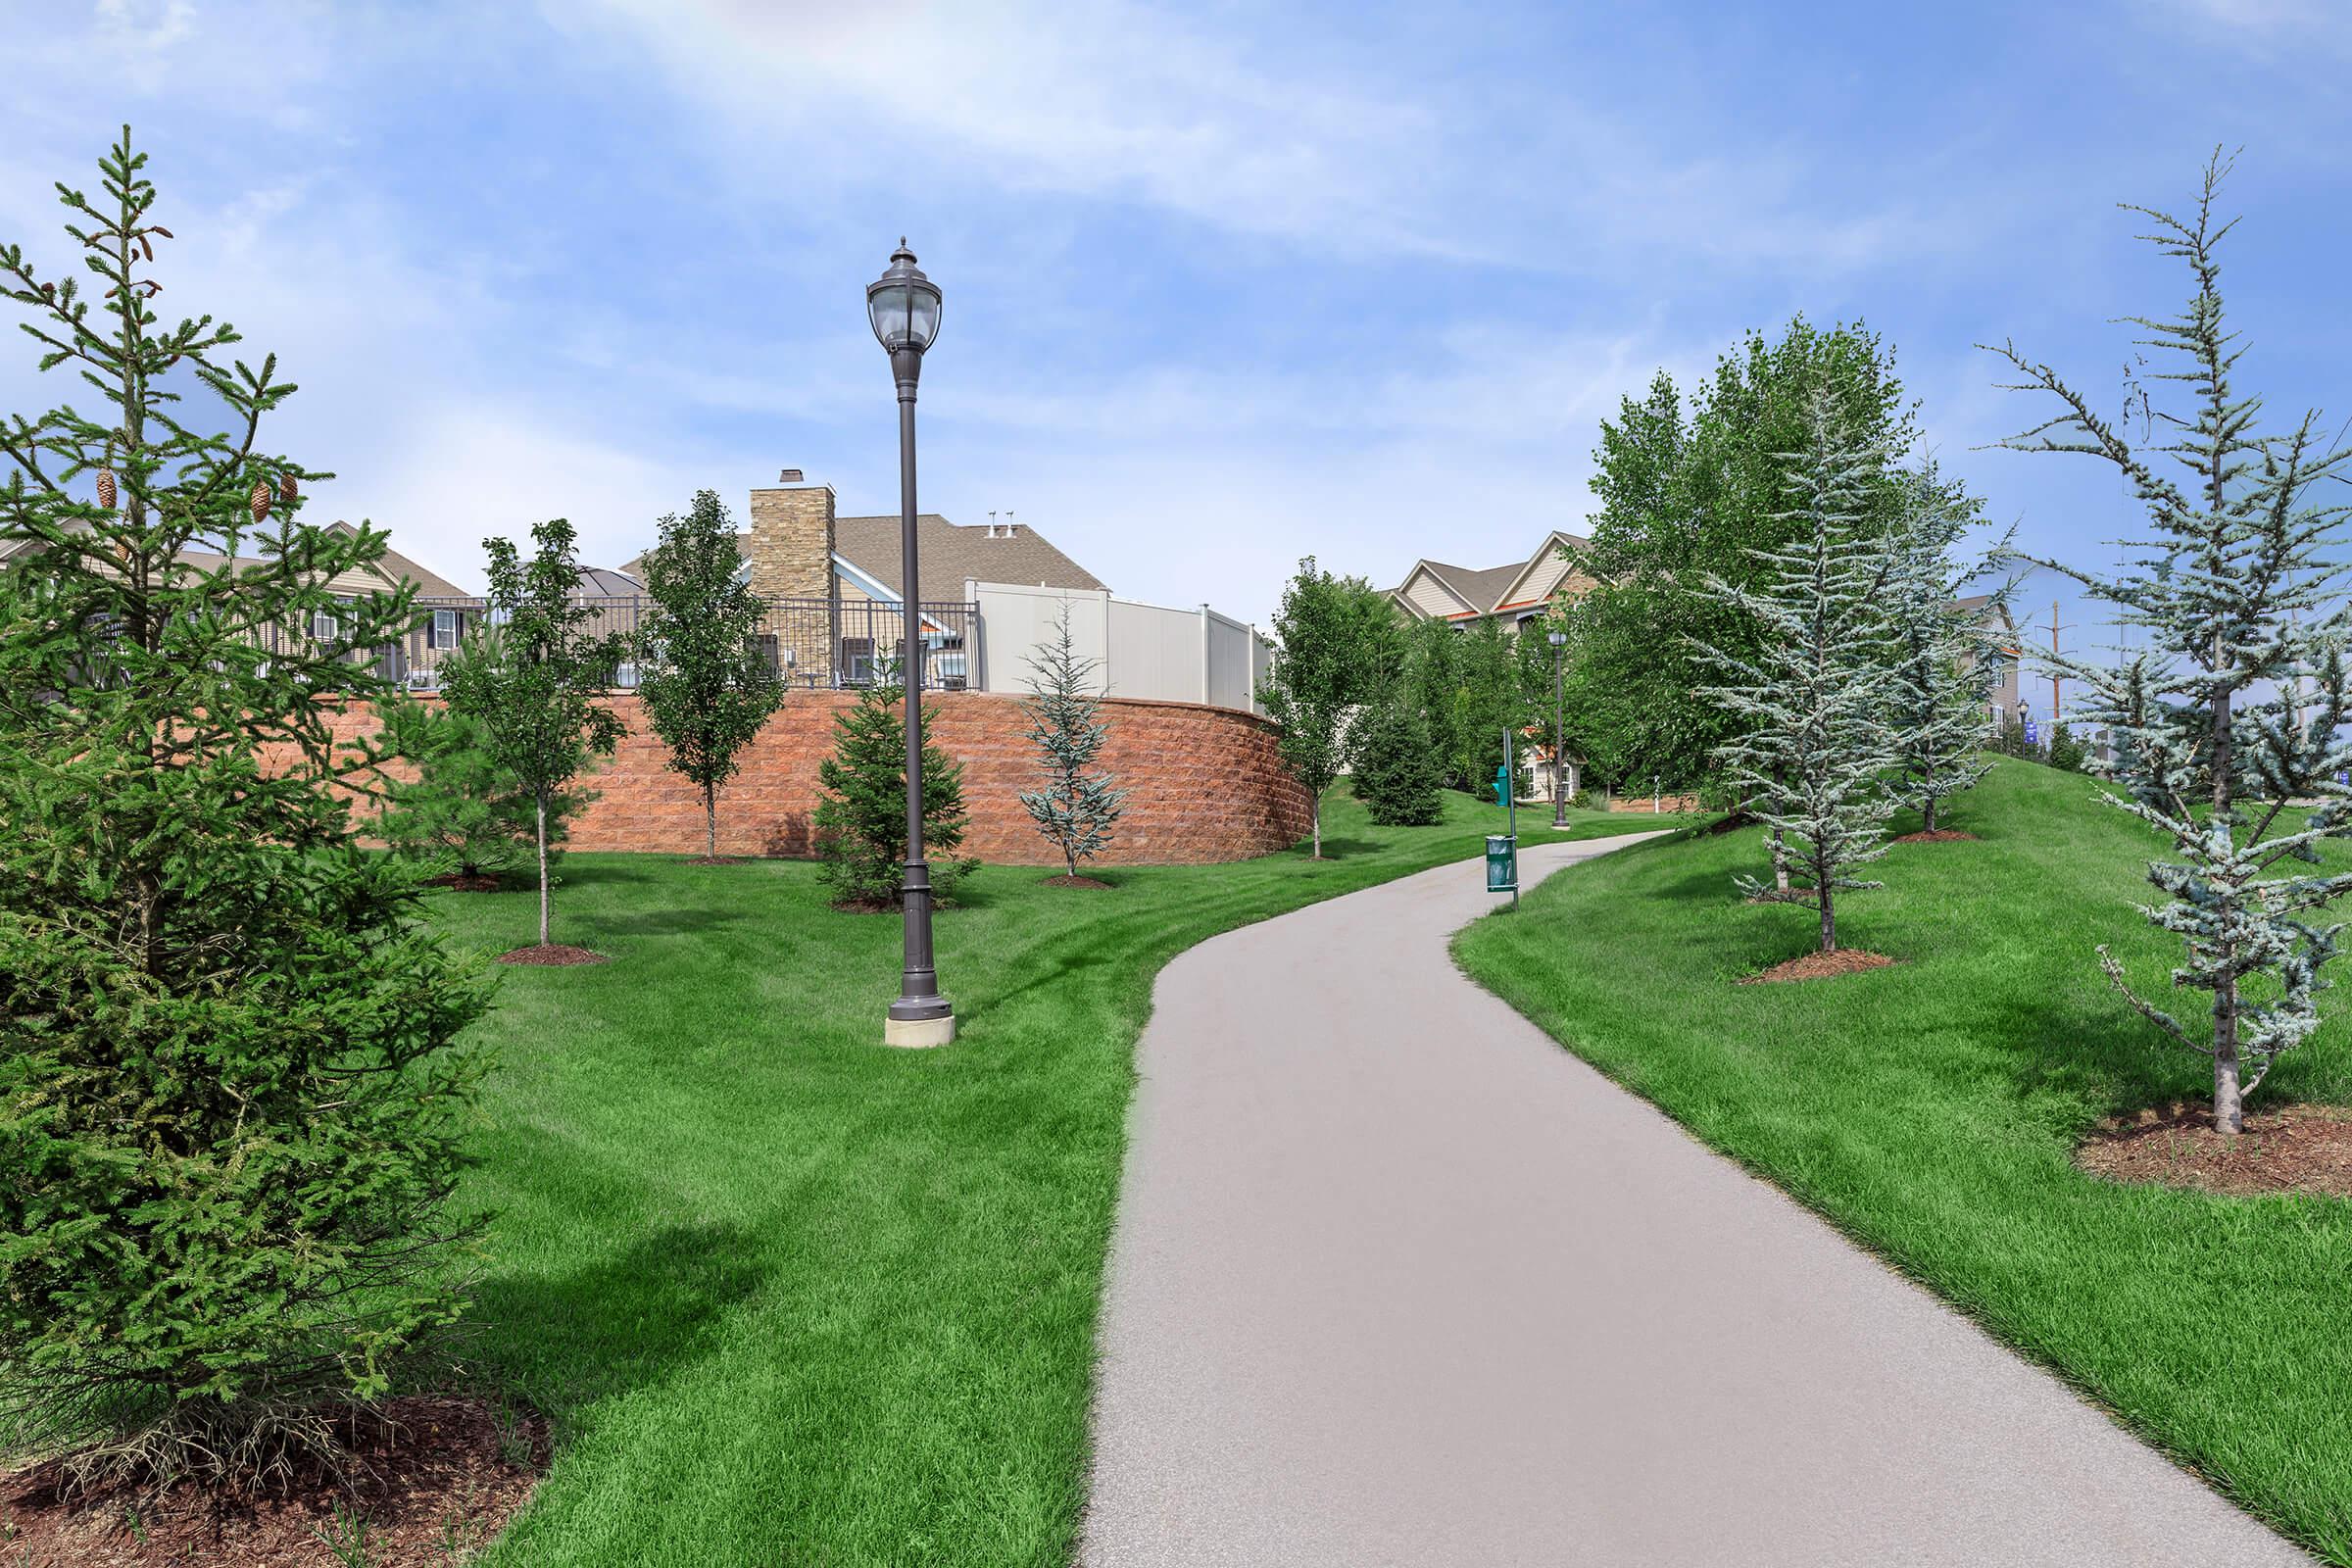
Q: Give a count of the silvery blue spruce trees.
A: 4